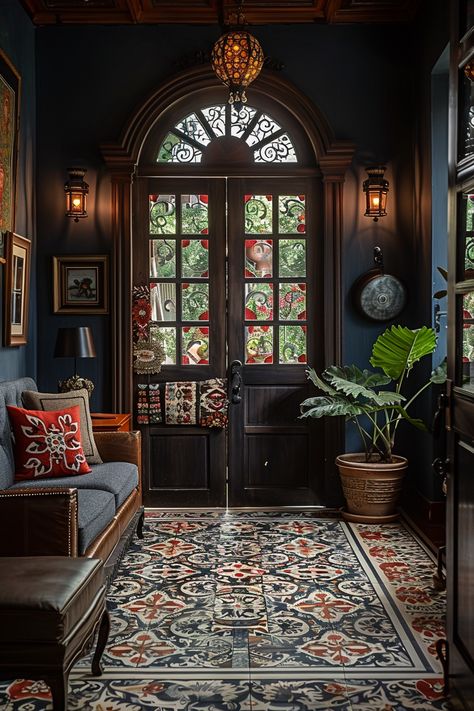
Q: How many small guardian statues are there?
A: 0